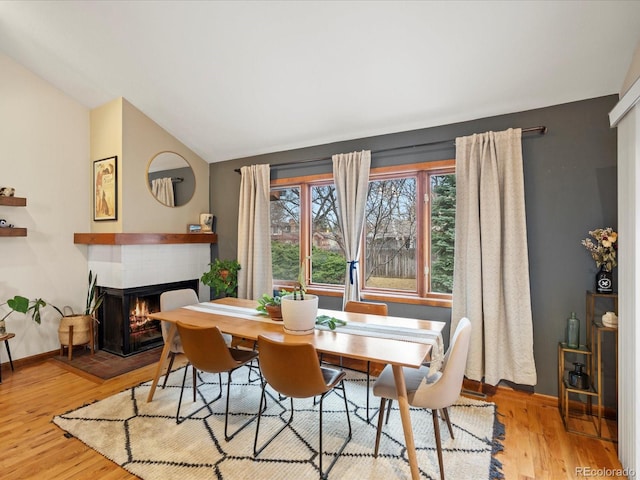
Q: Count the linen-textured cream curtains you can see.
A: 3